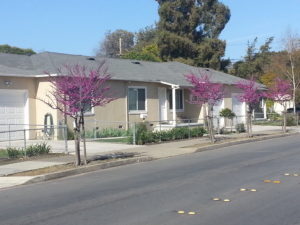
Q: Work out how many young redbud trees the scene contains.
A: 4